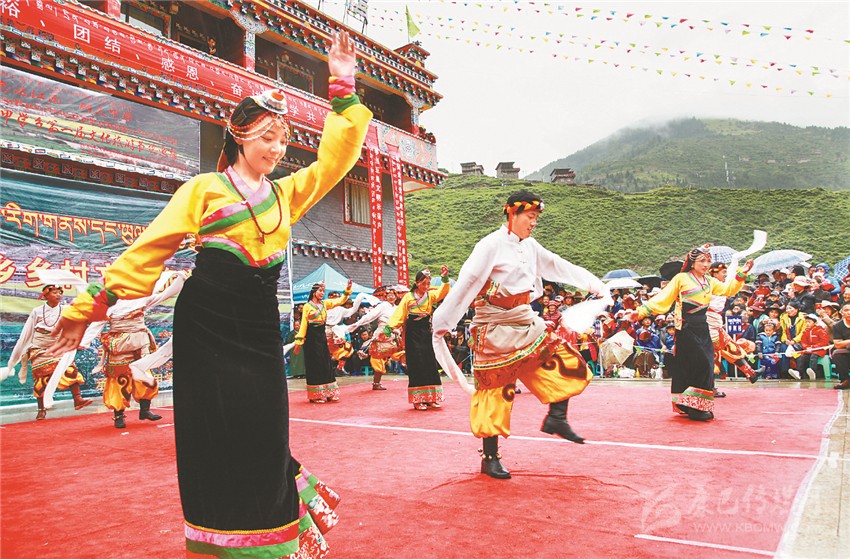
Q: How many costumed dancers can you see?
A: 10